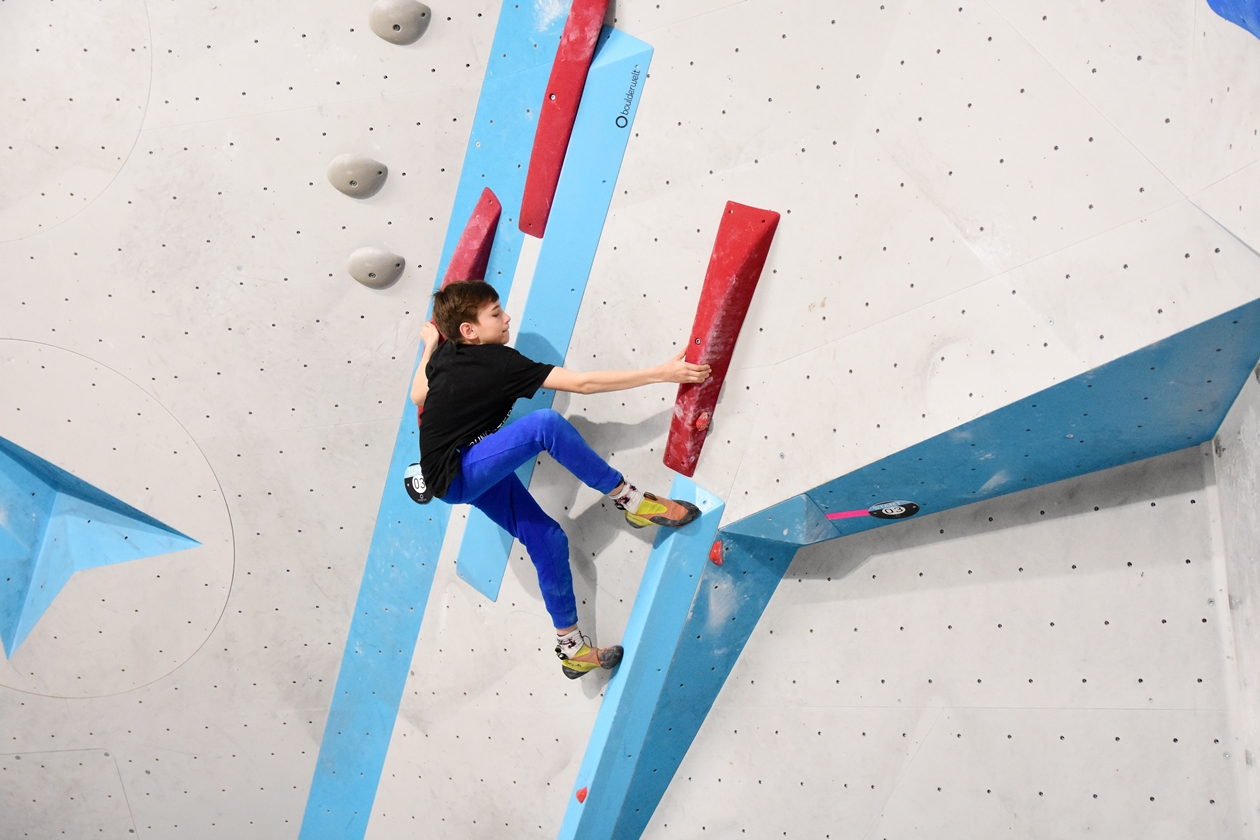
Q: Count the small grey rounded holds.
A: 3